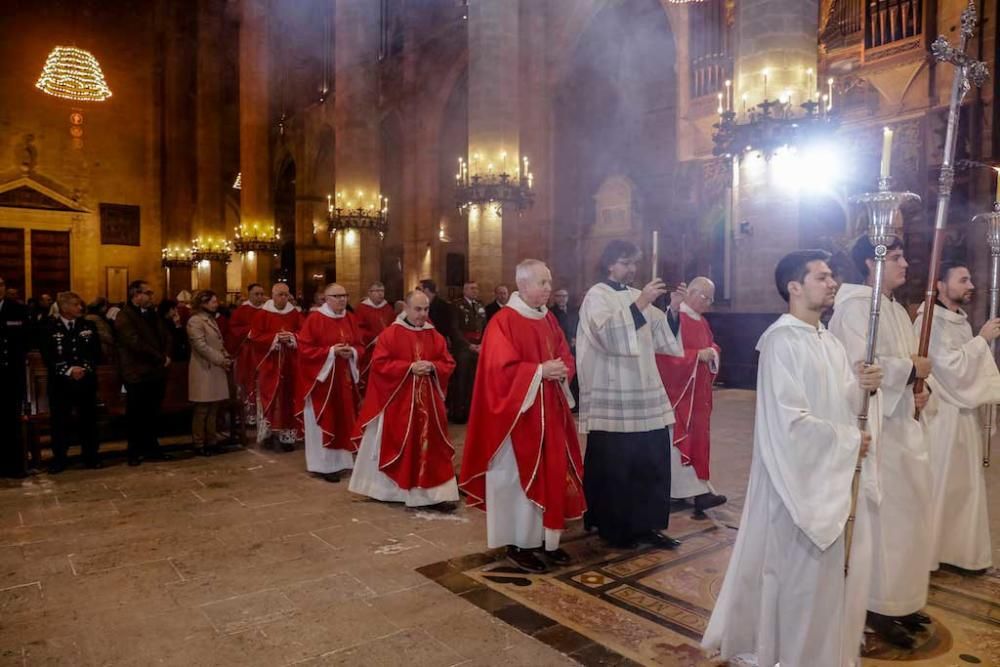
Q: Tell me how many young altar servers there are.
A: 3